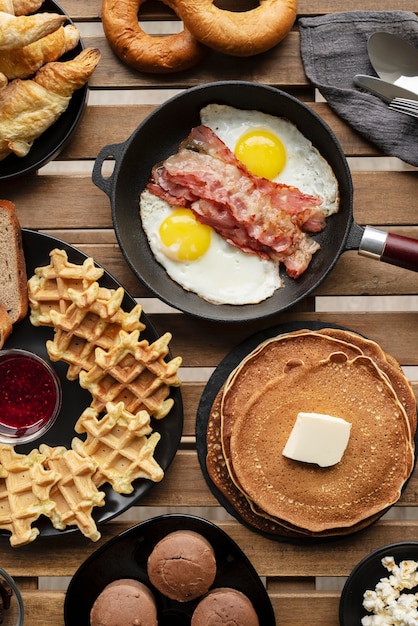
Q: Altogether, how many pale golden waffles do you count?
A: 6